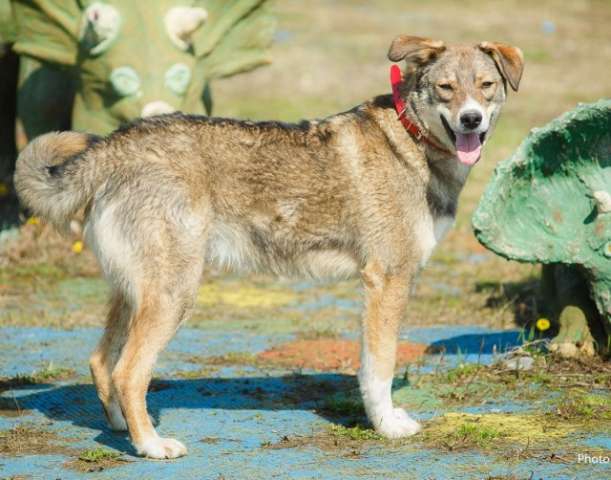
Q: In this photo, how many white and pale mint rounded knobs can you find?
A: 5